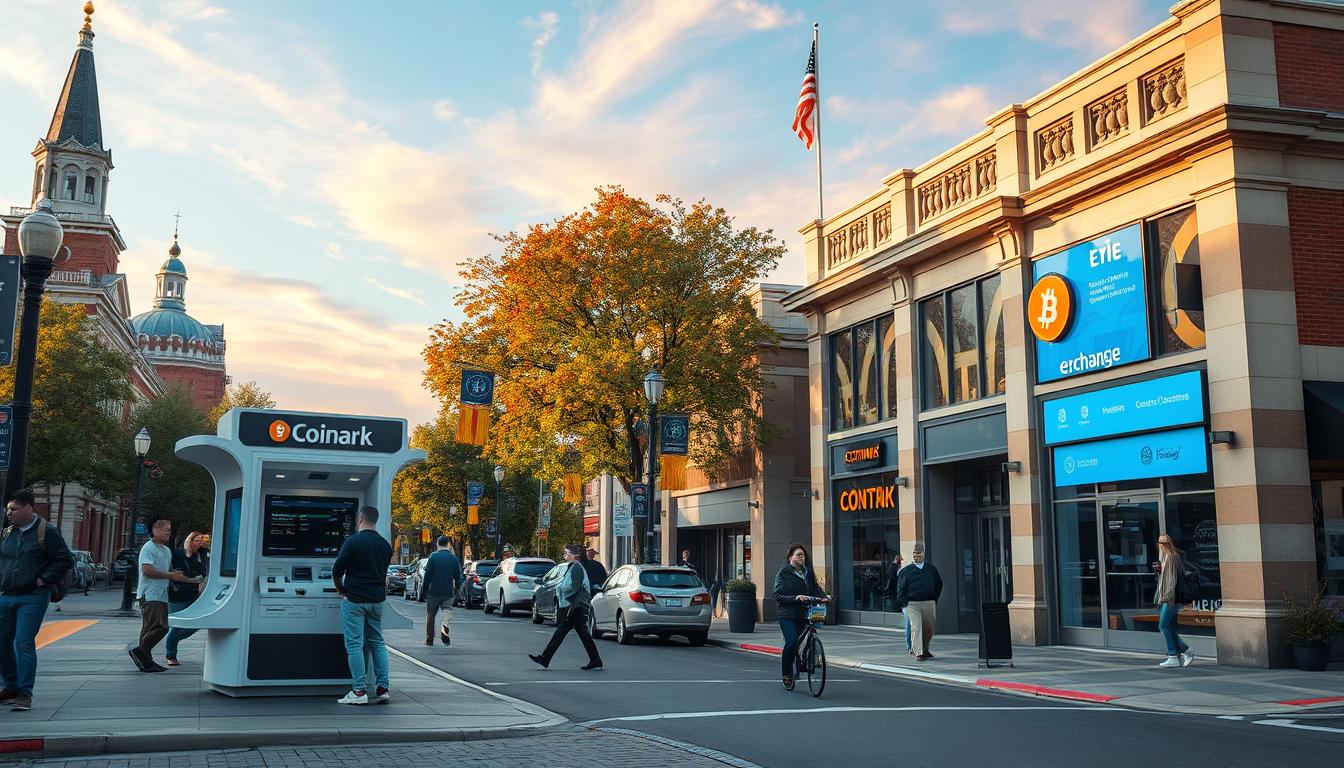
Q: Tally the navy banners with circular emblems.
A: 2